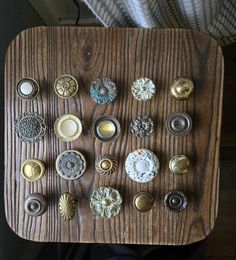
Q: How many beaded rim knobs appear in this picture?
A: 1